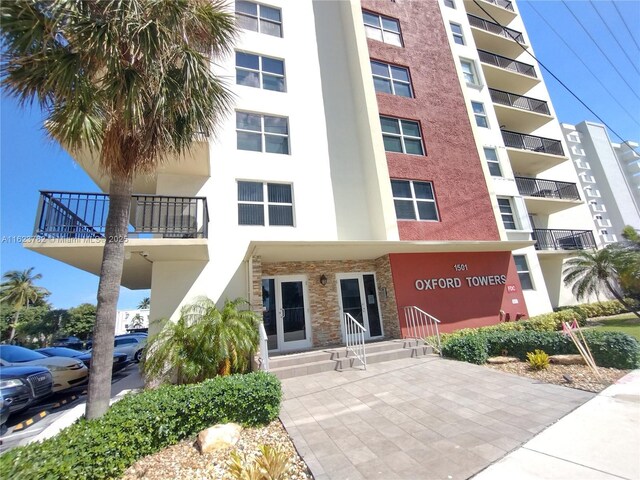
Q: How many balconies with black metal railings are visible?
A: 8